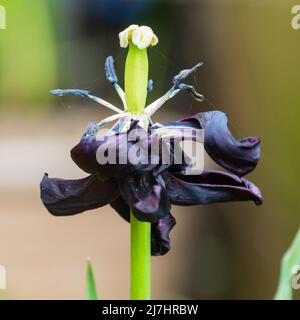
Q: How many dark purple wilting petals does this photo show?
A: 6